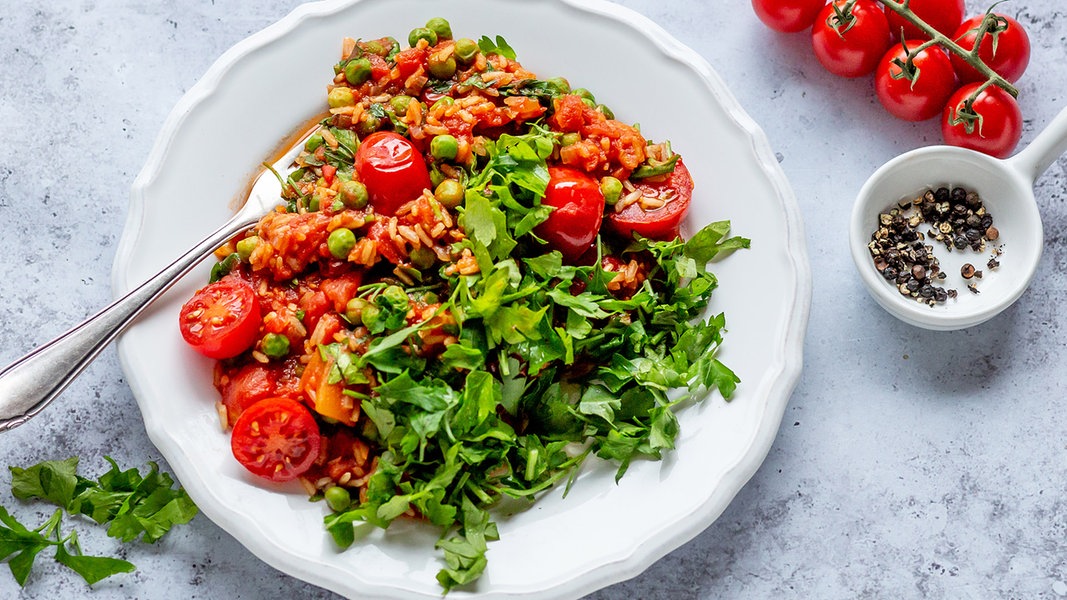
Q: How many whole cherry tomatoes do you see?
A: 8